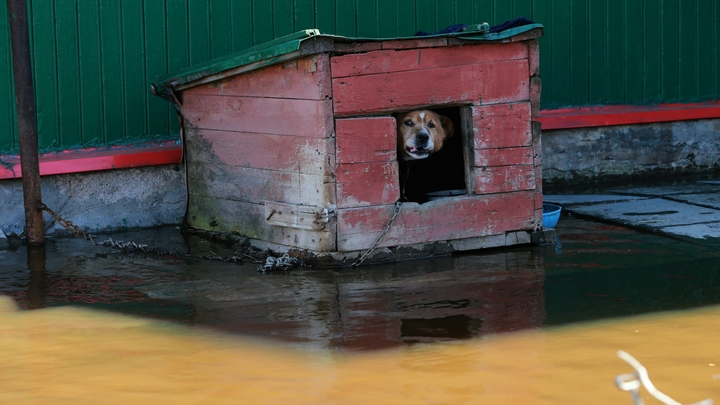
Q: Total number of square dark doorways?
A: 1